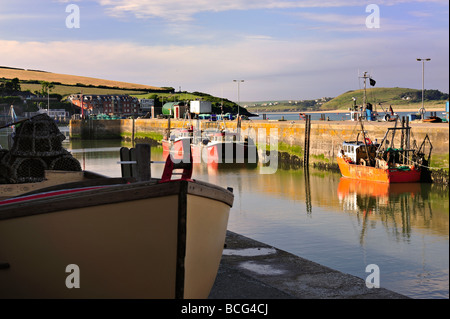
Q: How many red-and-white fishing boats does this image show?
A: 2